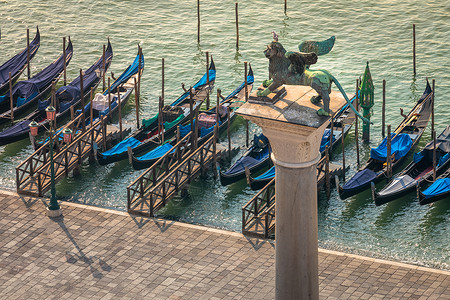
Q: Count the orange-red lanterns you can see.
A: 3